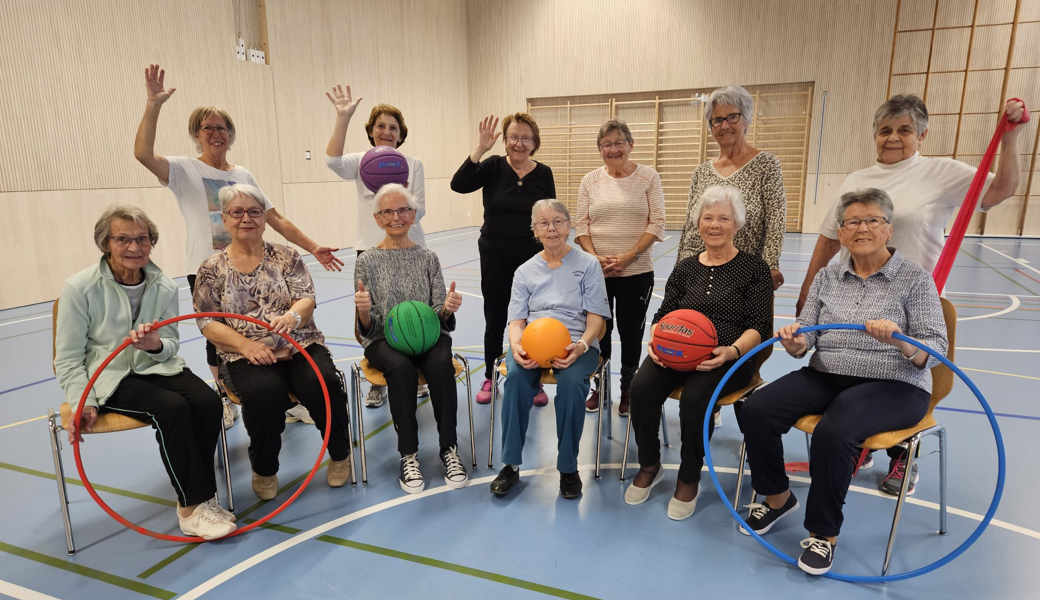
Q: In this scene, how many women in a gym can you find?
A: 12